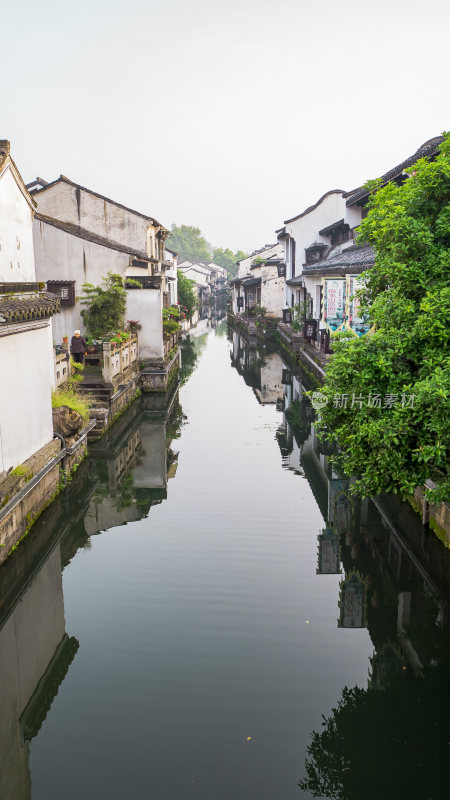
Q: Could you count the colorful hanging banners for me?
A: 2